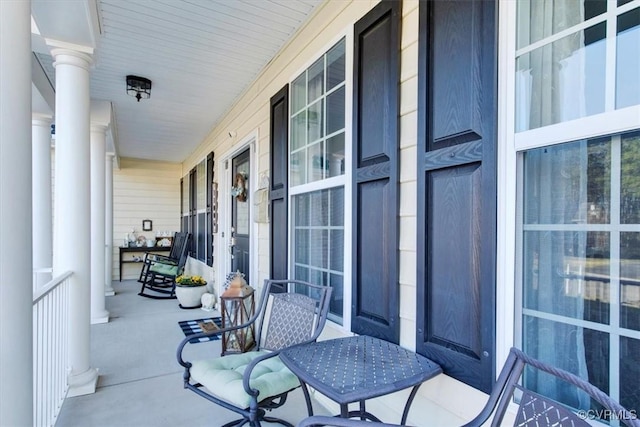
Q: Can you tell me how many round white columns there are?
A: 5